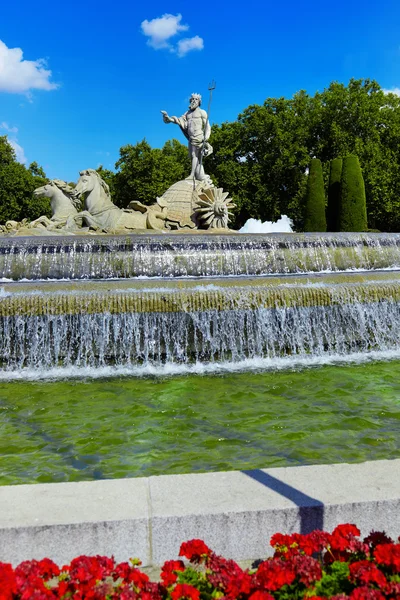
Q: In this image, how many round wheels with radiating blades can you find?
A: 1